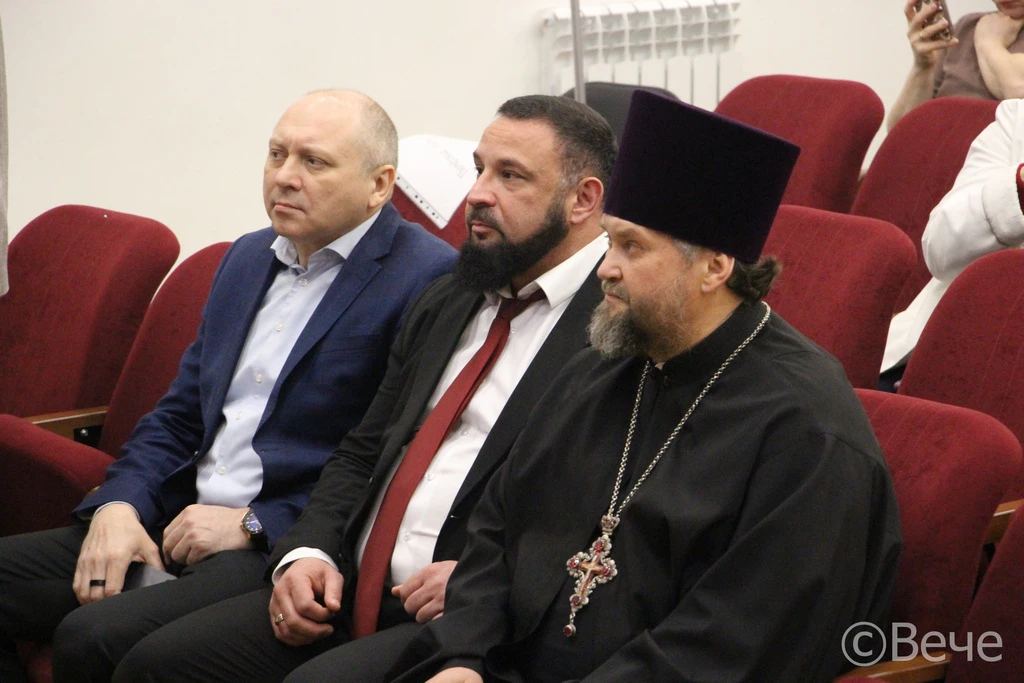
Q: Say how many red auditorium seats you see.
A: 9